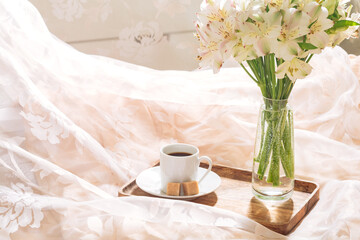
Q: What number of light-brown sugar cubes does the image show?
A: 2